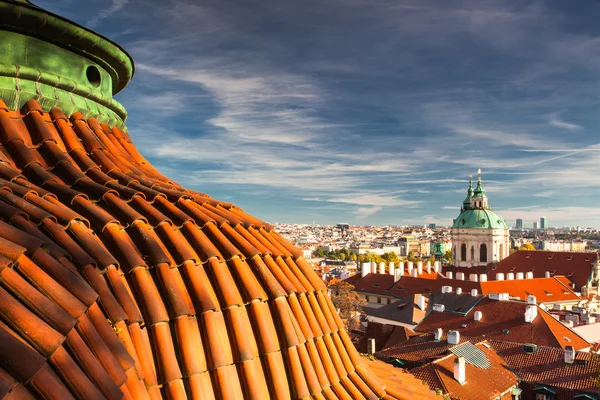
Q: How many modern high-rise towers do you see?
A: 3